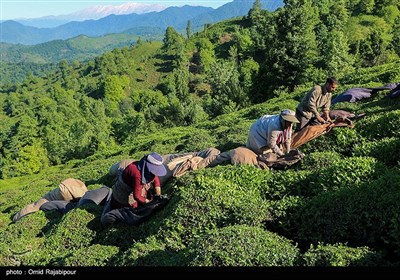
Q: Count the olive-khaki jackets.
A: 1